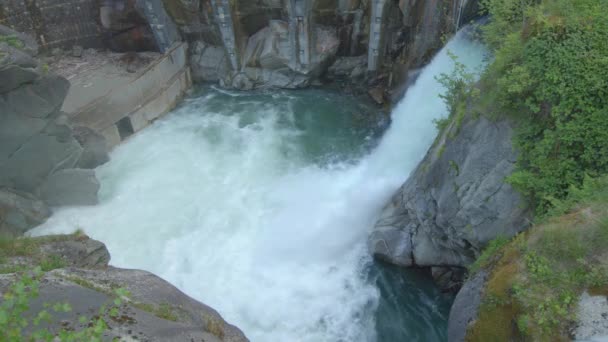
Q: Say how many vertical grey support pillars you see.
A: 4